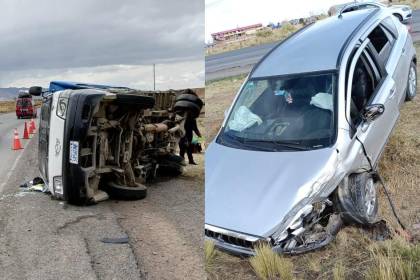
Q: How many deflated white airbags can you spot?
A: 2